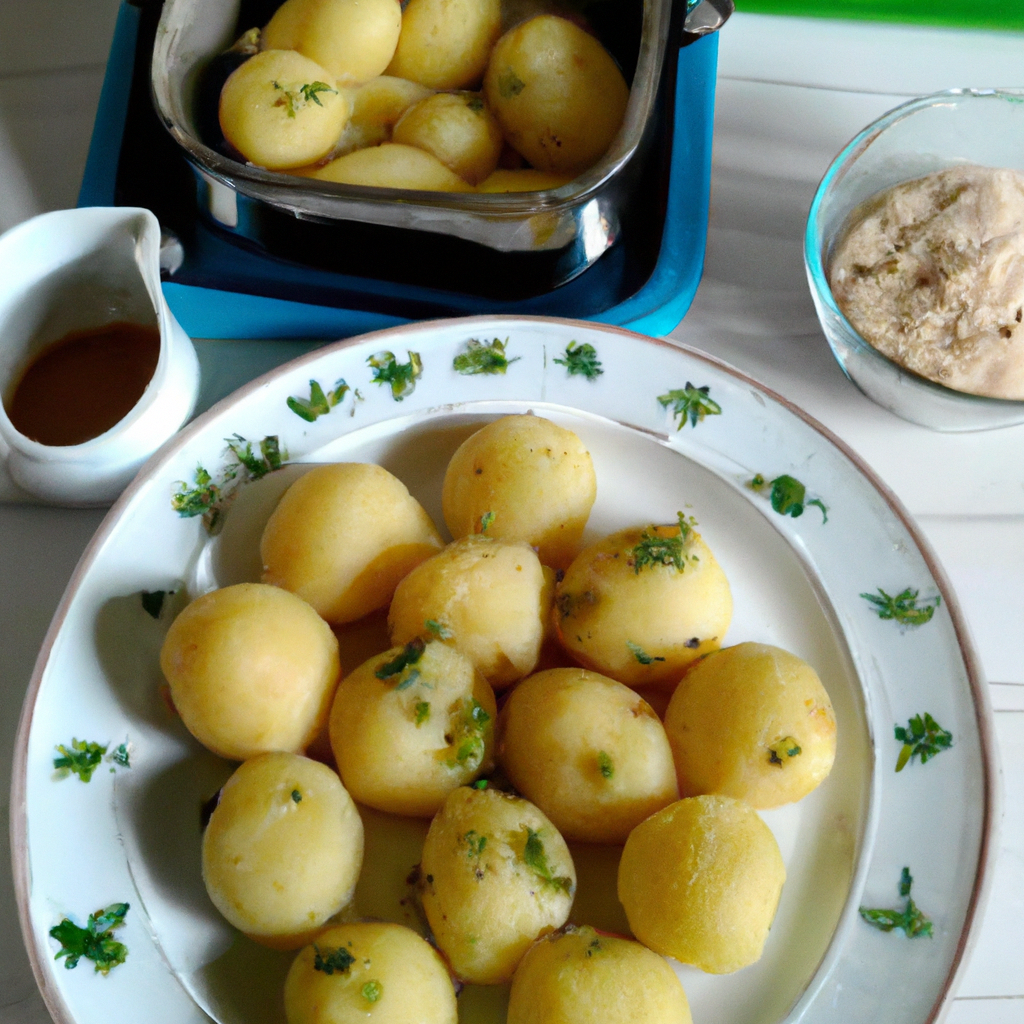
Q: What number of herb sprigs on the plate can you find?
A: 14